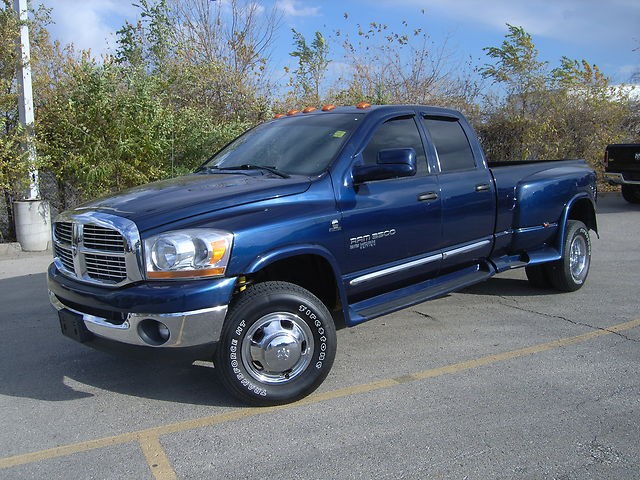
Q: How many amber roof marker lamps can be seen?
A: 5